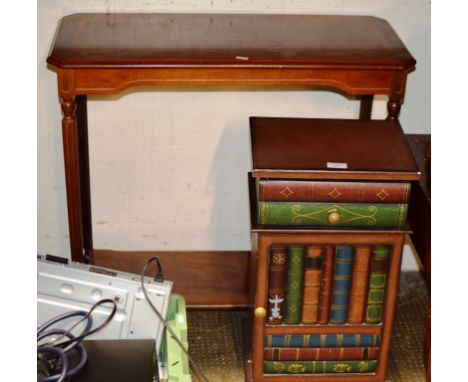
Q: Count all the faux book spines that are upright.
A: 7